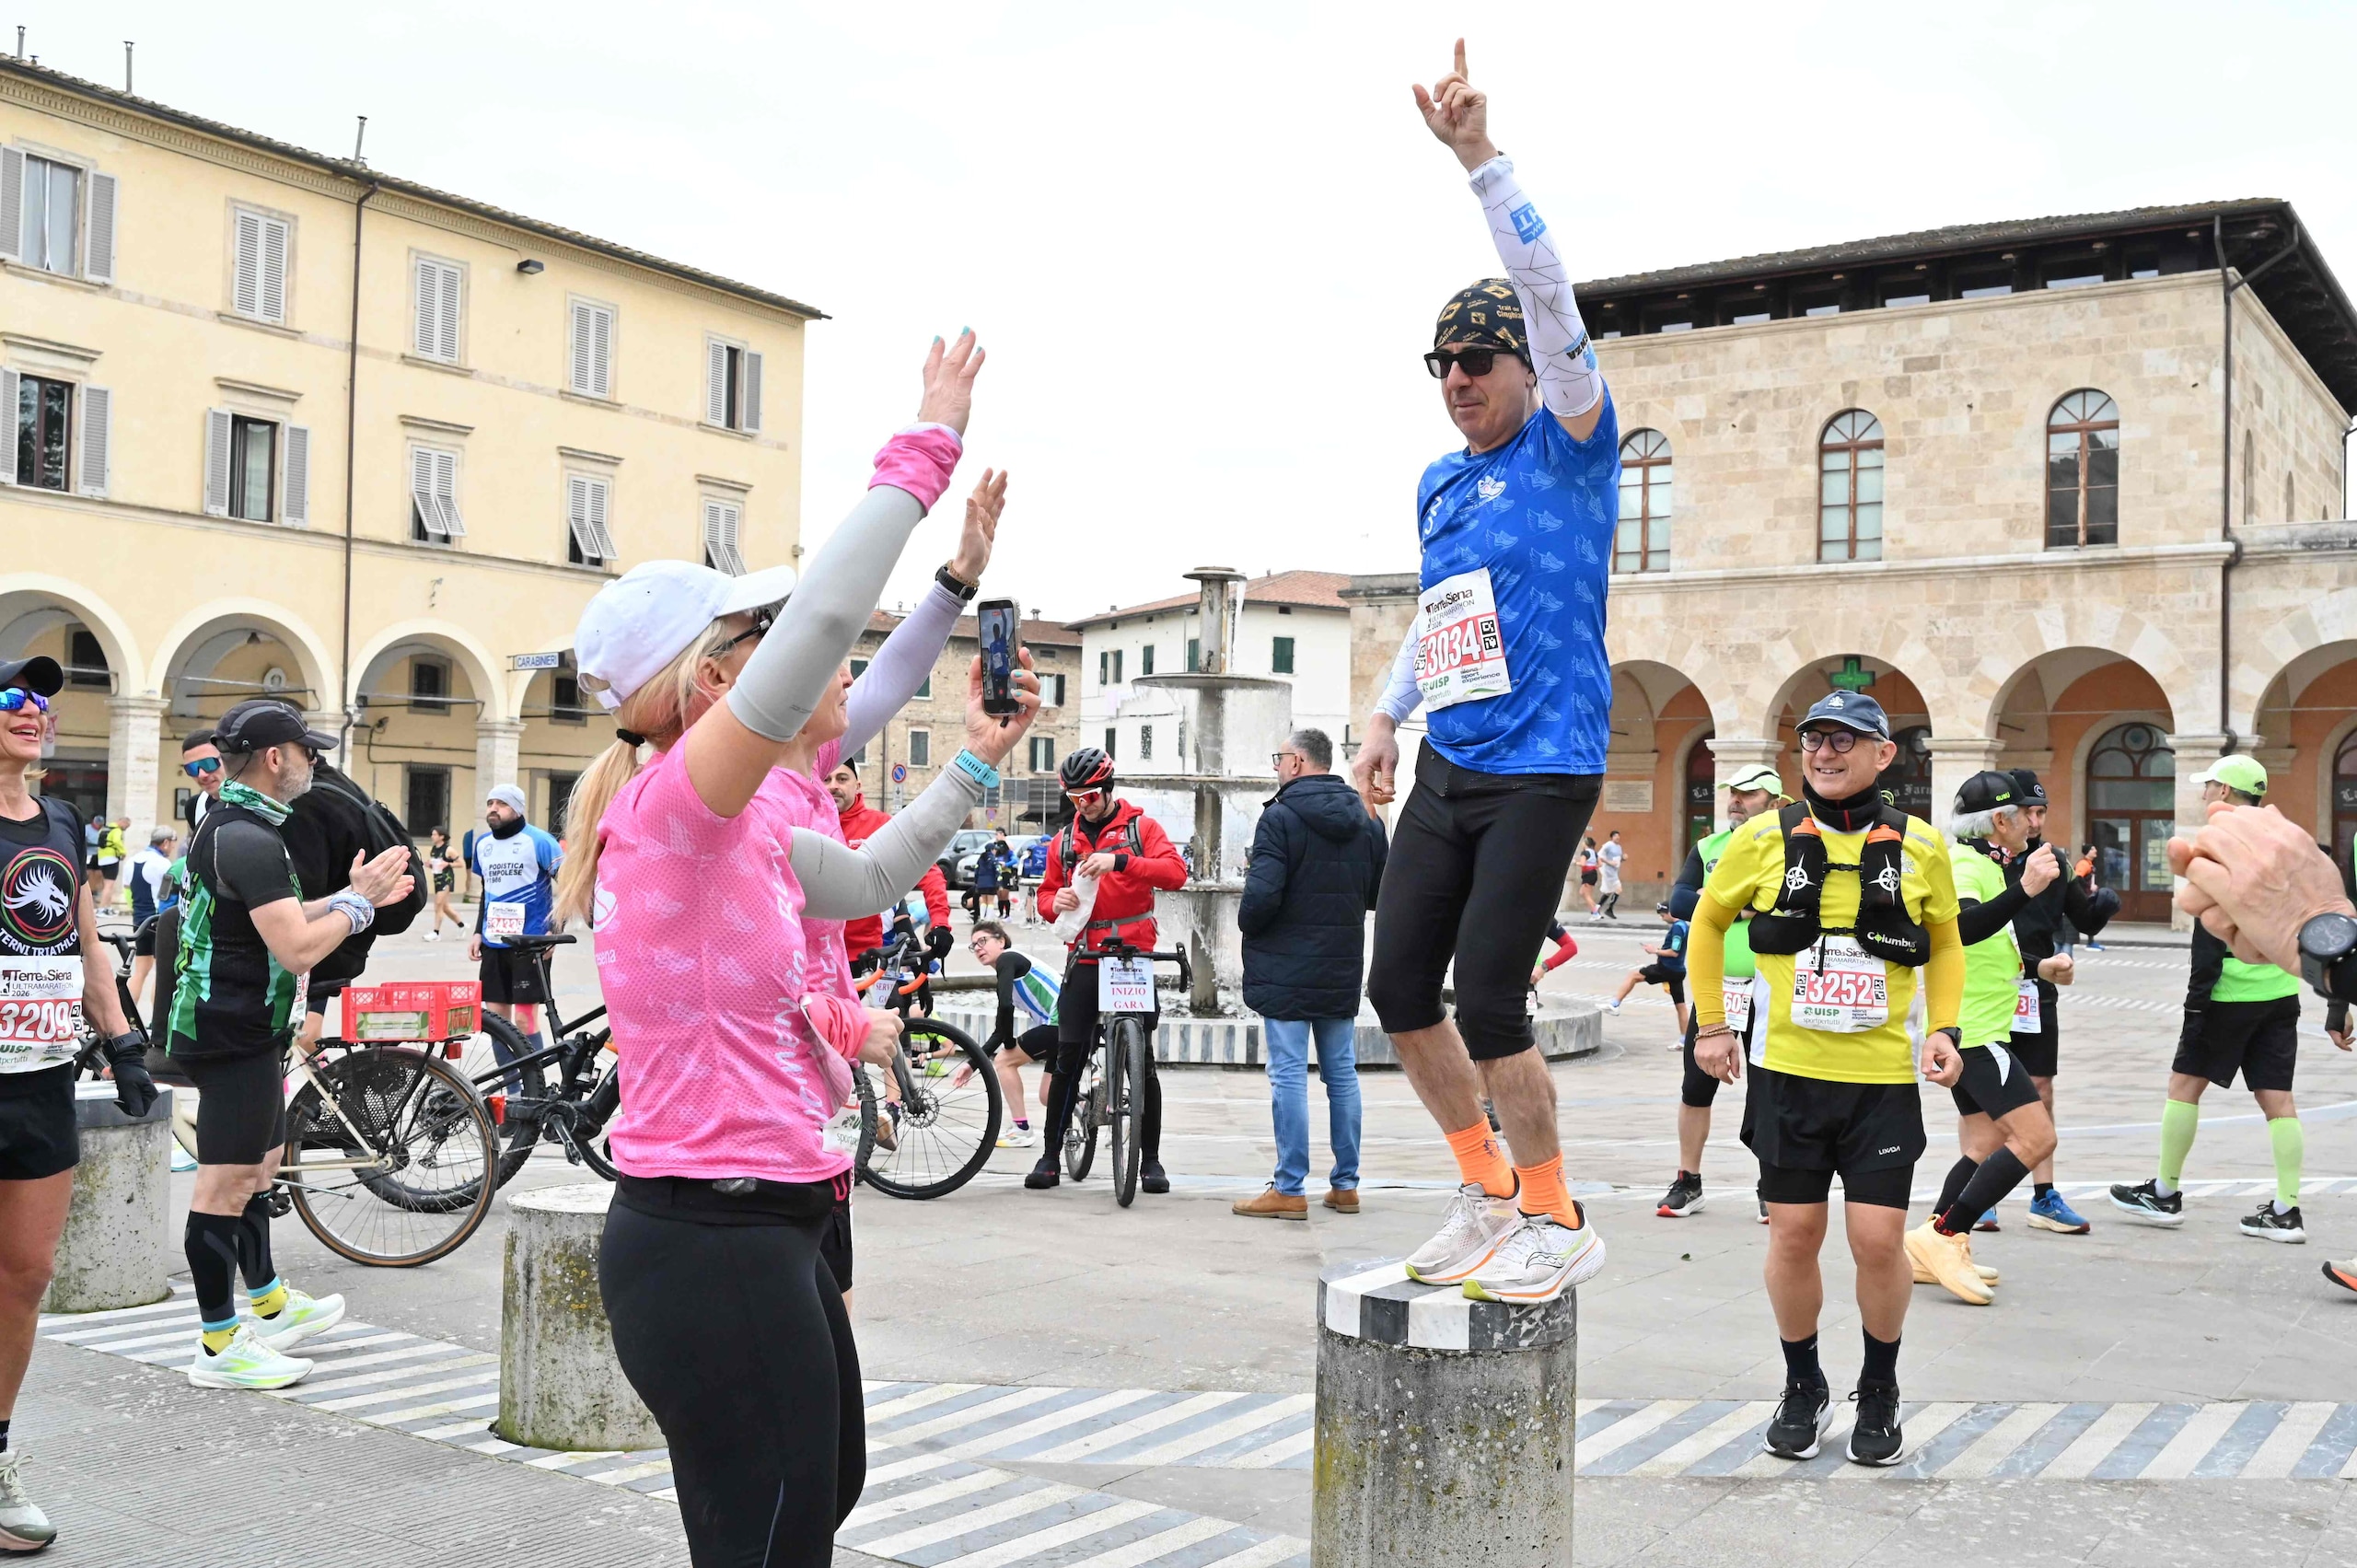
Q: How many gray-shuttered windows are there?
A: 10